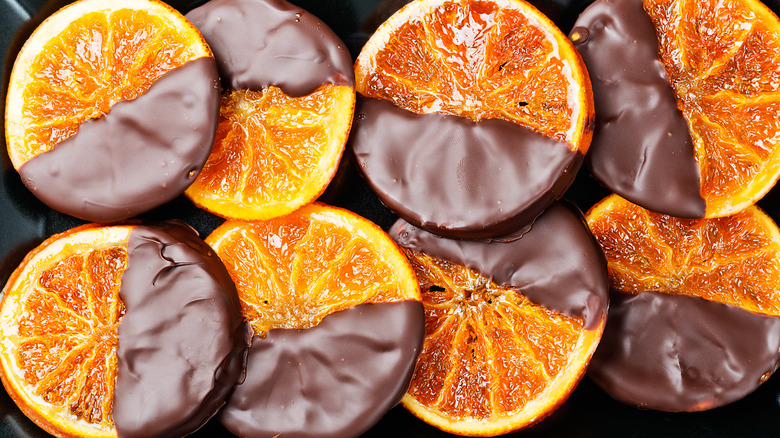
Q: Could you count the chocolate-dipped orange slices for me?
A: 8